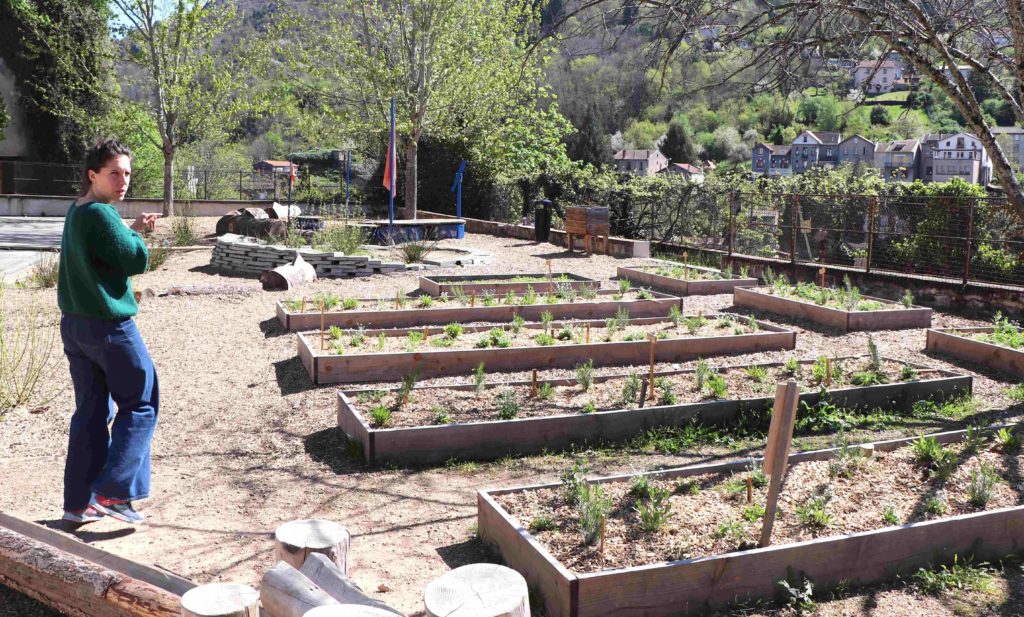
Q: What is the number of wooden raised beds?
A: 8